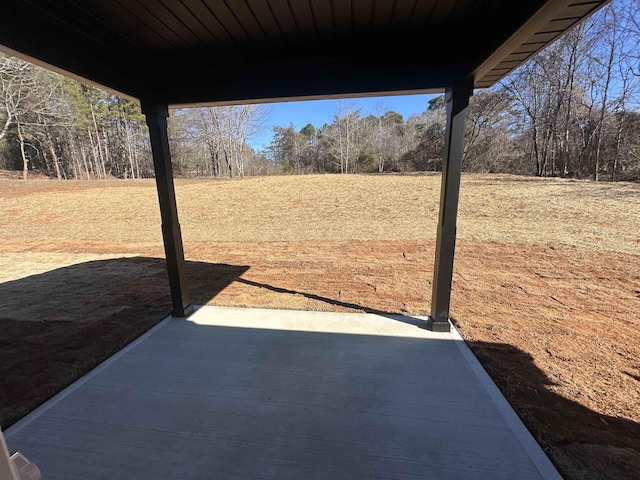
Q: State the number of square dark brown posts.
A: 2